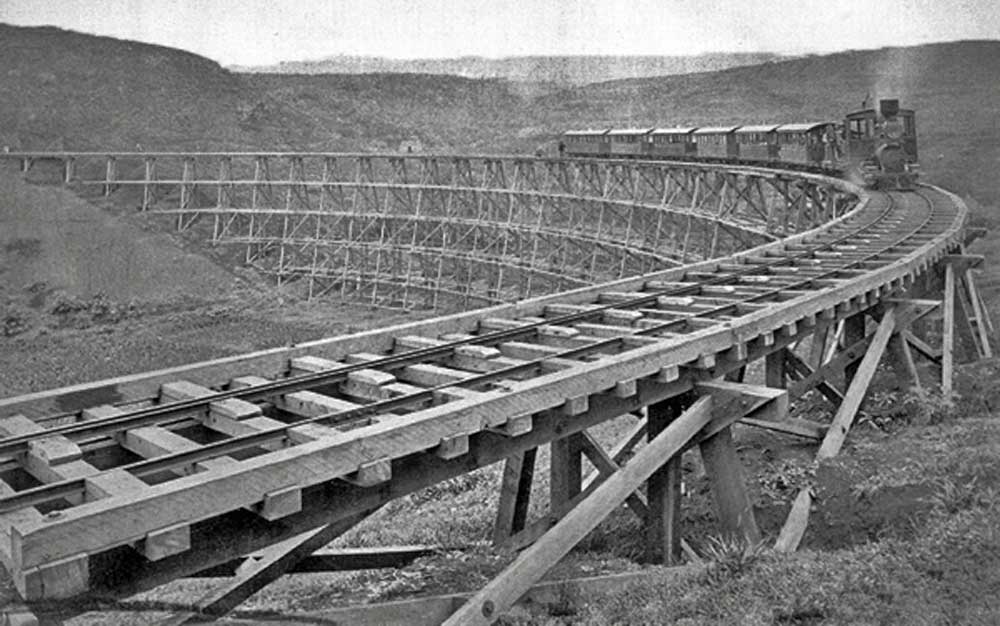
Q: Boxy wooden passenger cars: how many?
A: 6